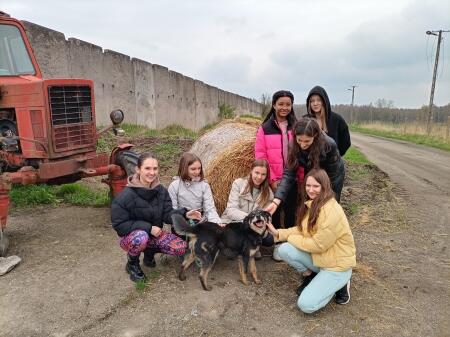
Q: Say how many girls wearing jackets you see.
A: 7